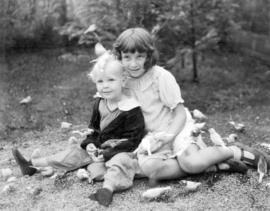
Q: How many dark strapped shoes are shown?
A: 2